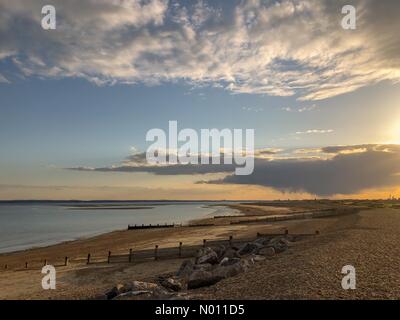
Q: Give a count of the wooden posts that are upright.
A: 14